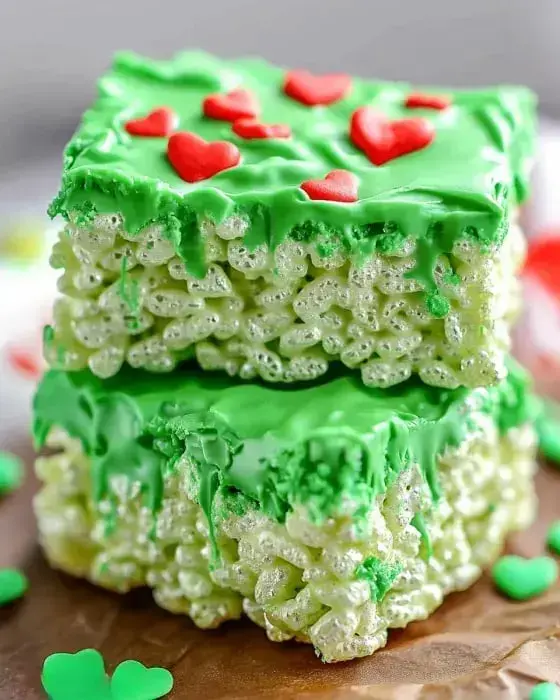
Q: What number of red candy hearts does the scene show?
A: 8